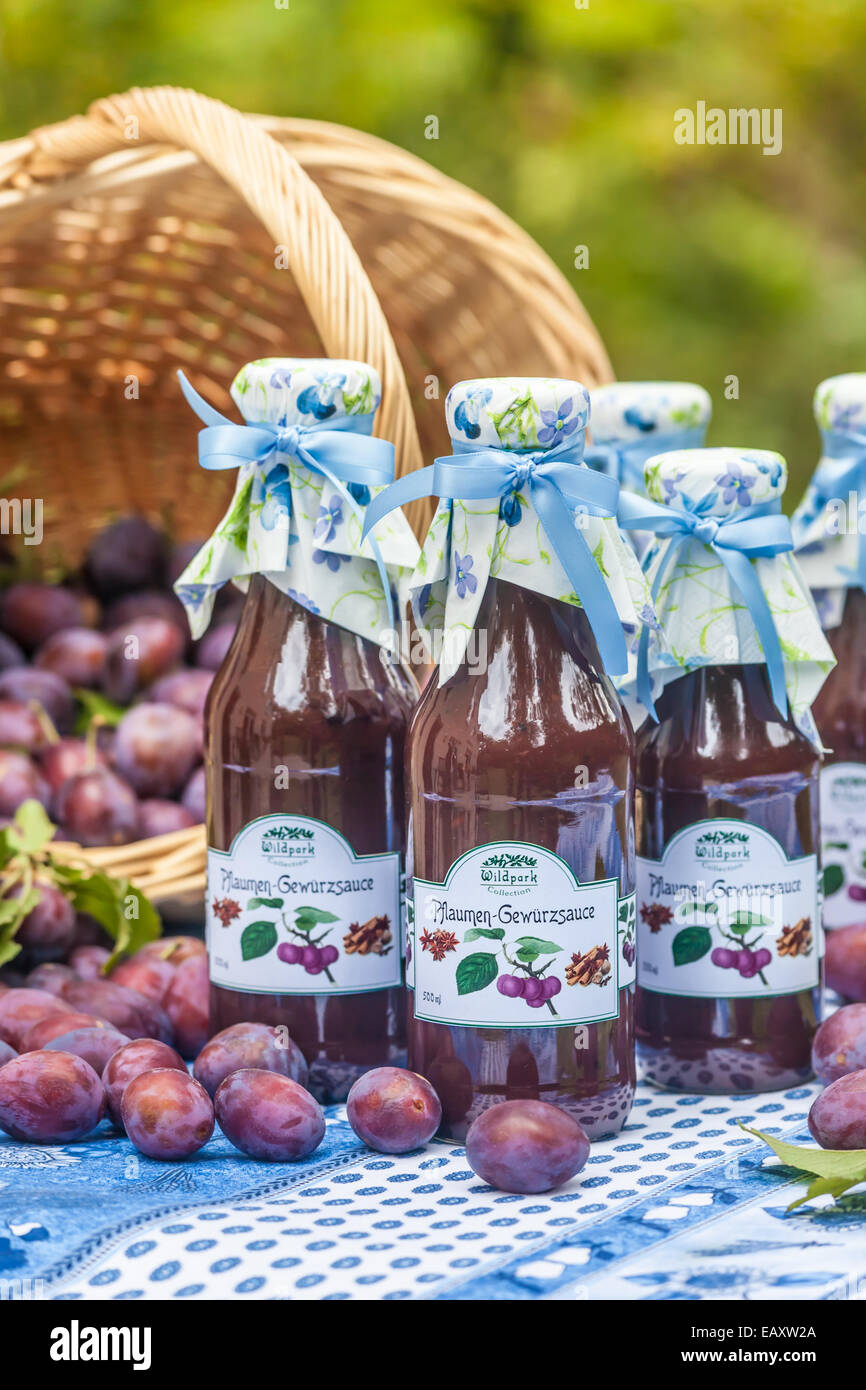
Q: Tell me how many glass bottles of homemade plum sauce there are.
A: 5